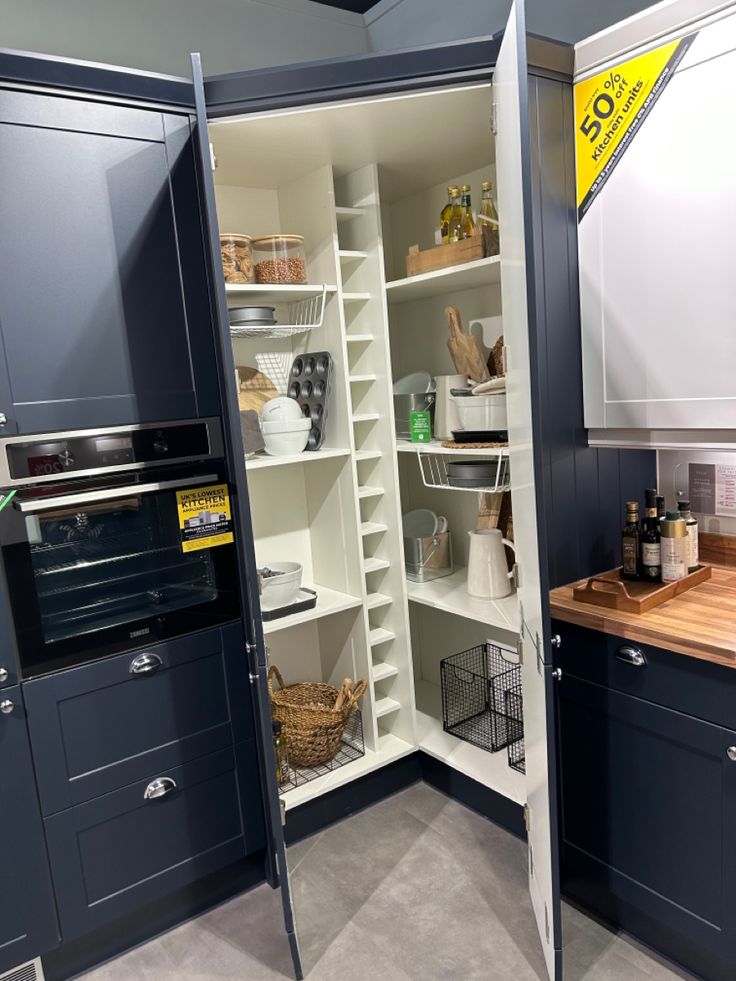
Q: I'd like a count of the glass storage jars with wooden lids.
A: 2